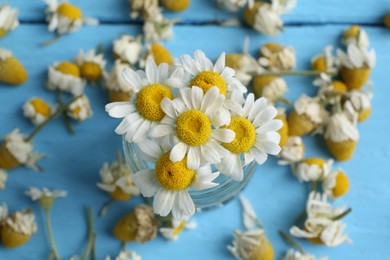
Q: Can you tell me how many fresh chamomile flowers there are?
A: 5